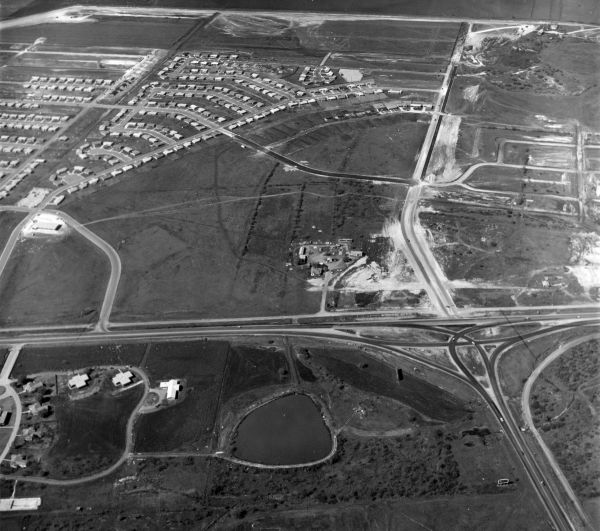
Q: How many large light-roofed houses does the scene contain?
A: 3